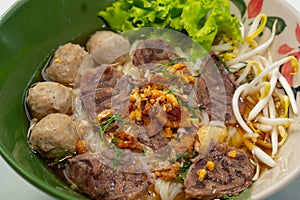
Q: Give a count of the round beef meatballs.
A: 4